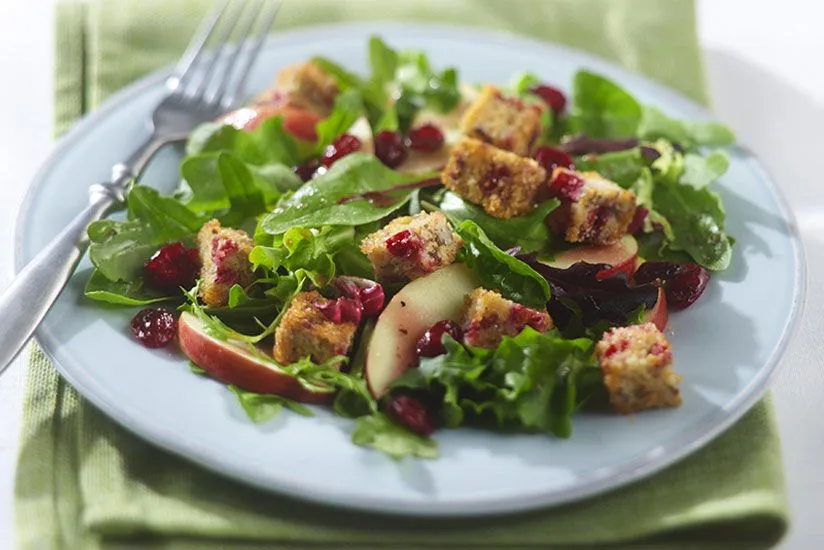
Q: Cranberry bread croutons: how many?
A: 9